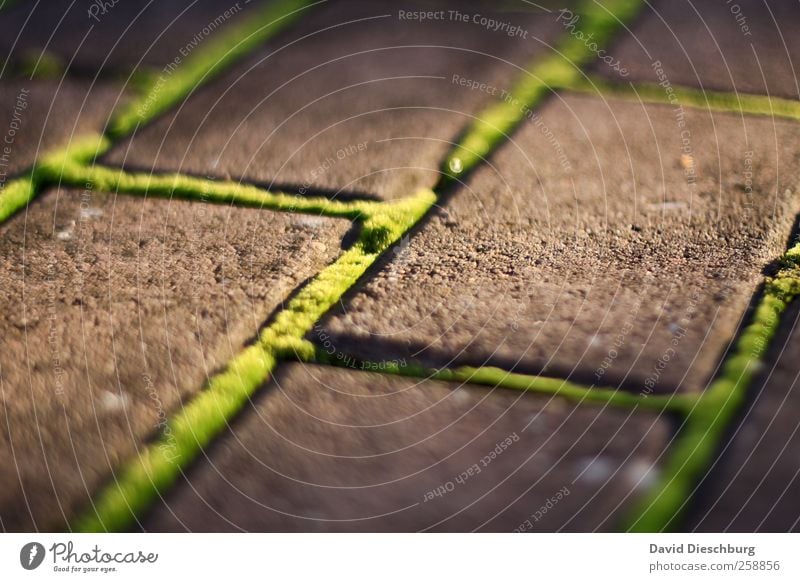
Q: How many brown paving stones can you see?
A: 8